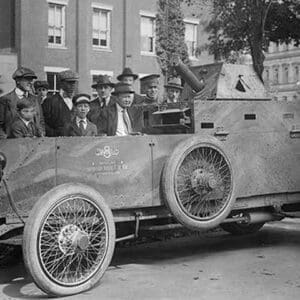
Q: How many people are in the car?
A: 10